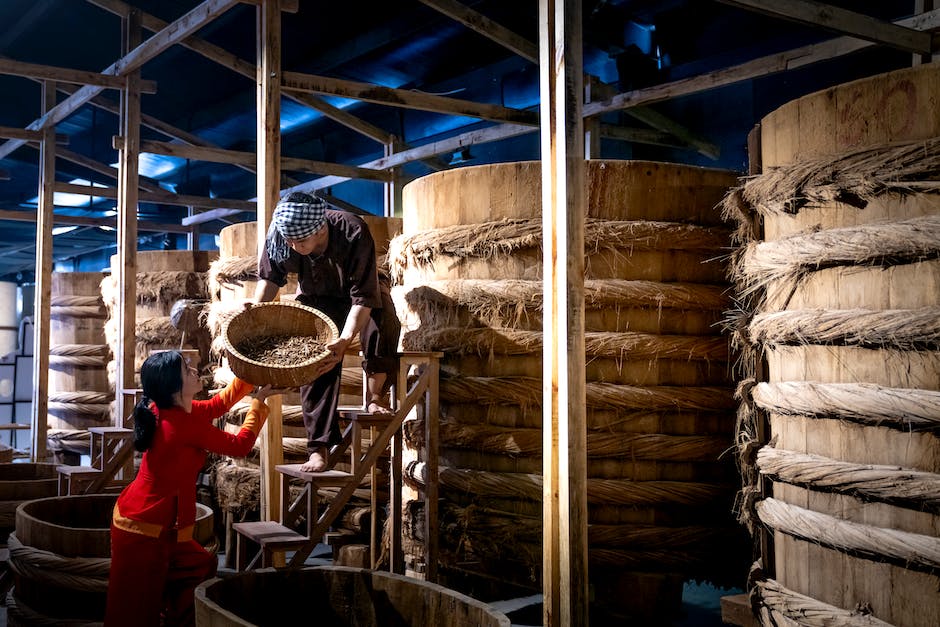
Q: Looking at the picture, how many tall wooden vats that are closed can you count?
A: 5